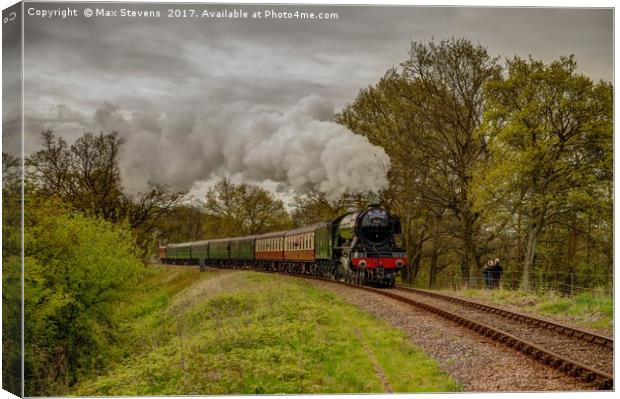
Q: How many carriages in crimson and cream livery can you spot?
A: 2